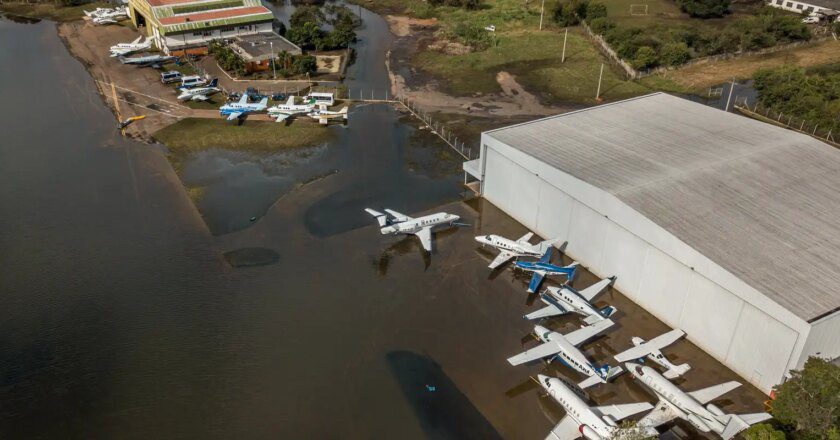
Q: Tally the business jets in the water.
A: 4